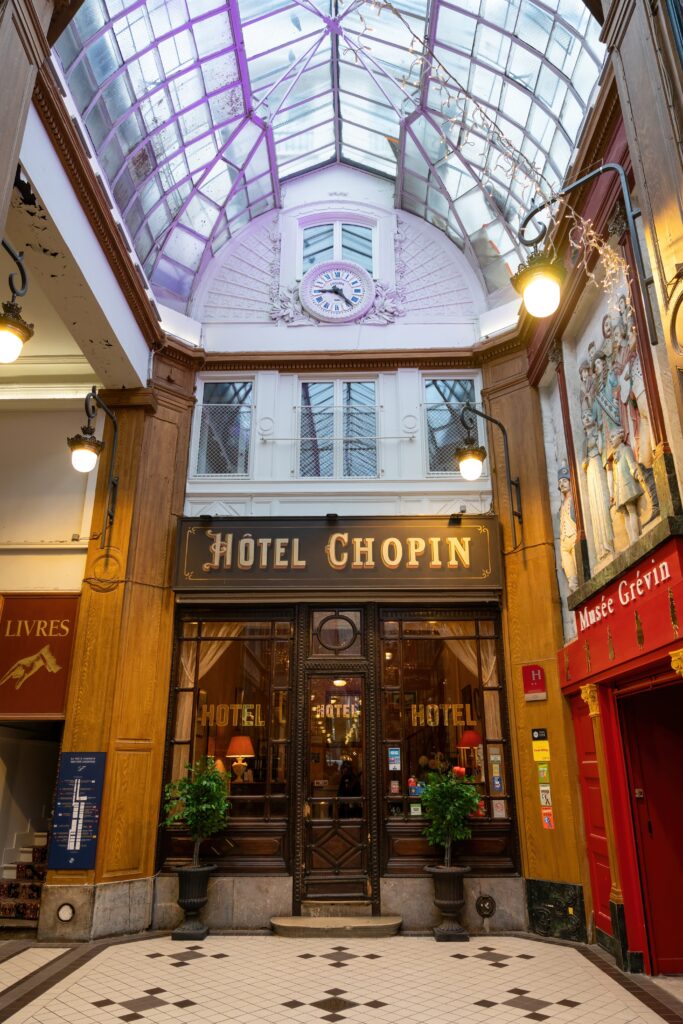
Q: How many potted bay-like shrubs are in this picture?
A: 2